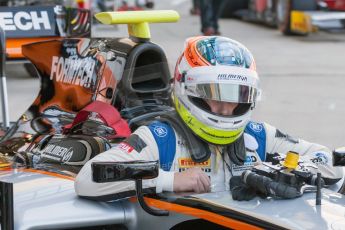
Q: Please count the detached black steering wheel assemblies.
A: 1